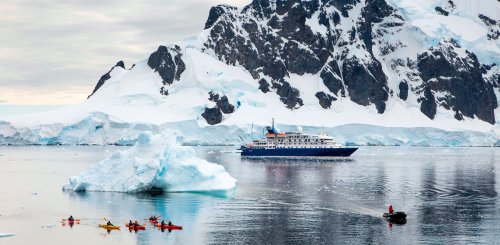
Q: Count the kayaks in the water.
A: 5